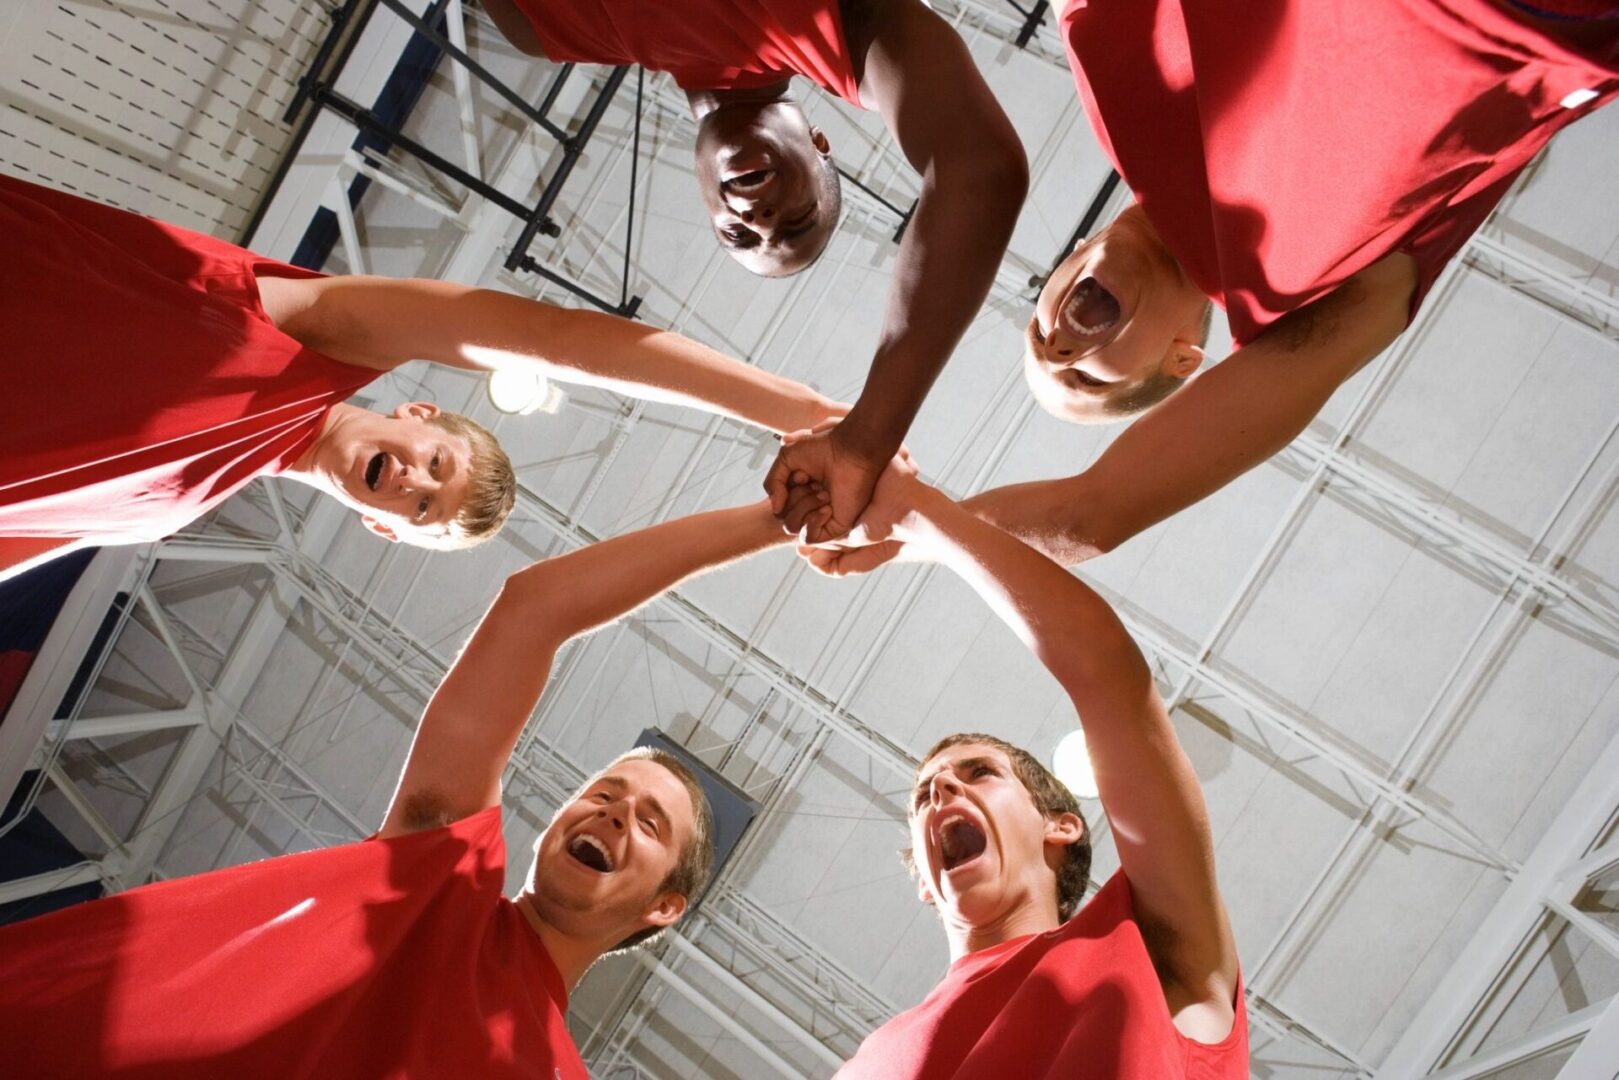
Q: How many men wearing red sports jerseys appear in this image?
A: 5